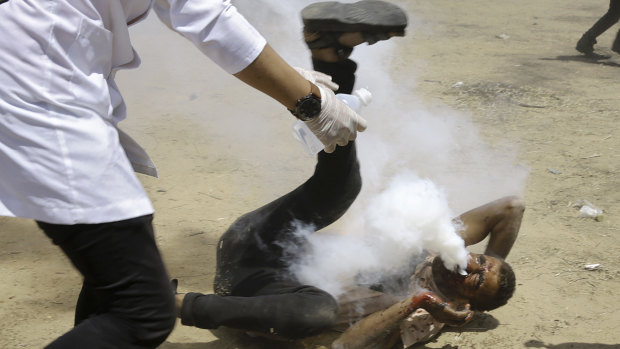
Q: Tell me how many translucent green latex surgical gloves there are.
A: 0